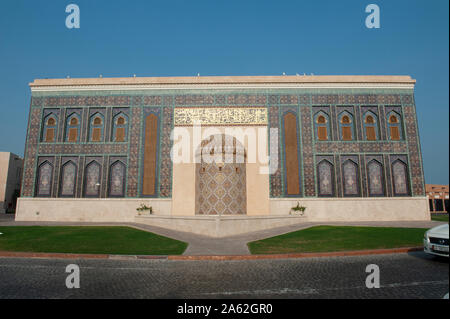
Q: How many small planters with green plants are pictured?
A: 2